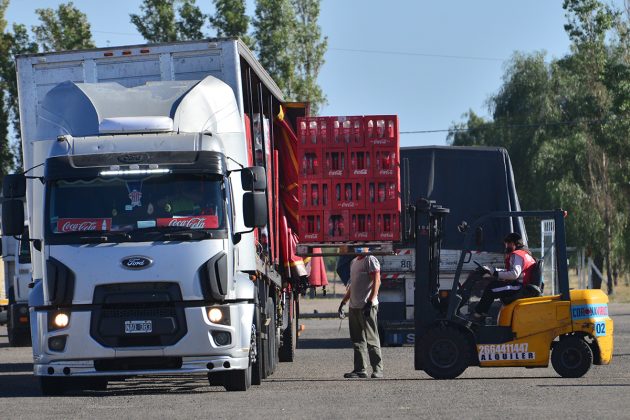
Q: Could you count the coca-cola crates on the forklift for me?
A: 14